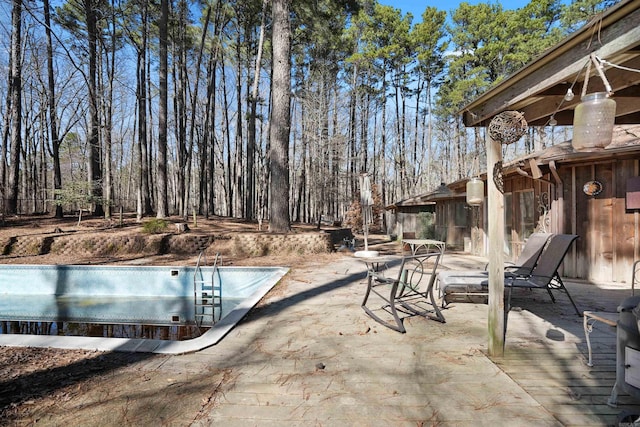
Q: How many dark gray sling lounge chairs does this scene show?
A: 2